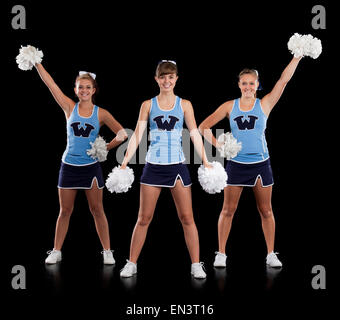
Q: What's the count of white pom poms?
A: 6